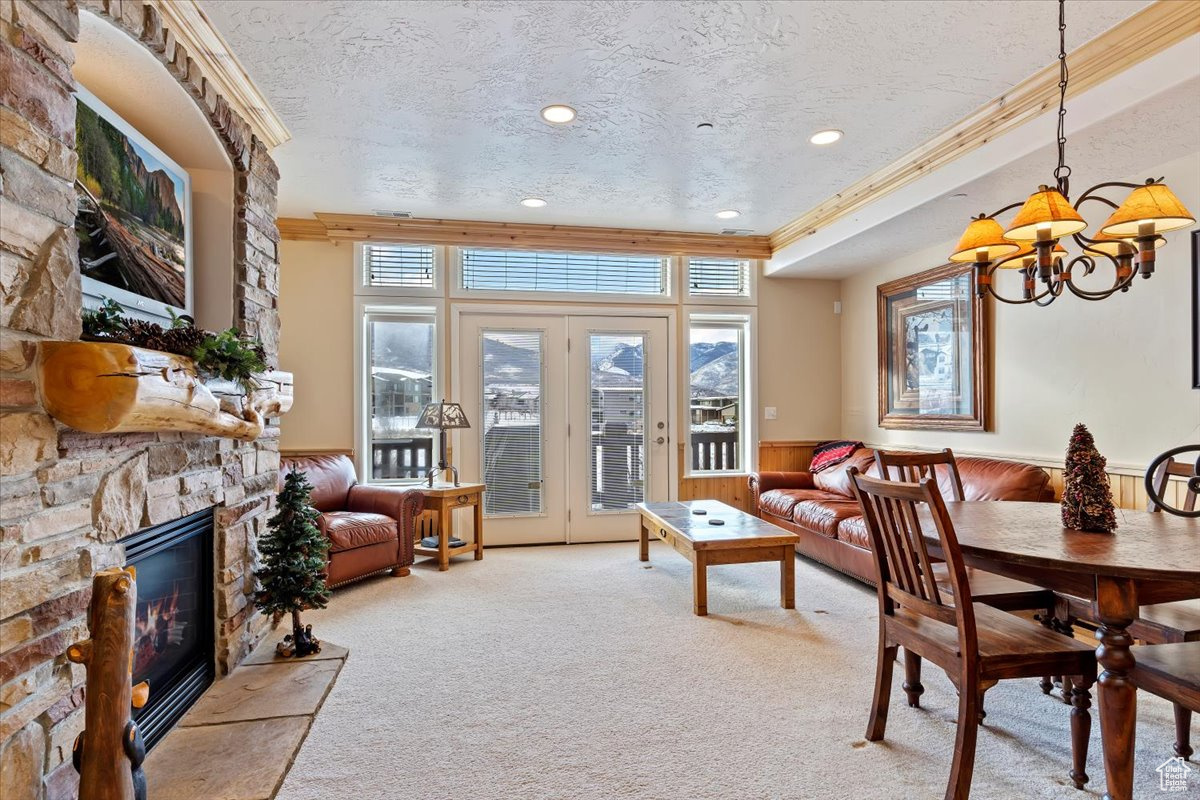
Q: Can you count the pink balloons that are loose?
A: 0